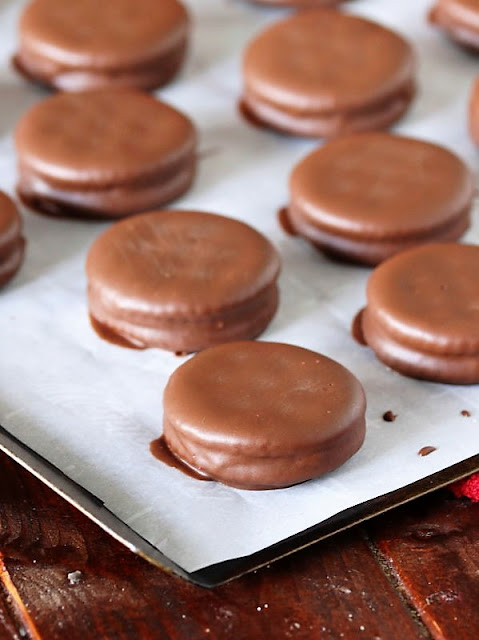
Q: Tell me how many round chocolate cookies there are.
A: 11